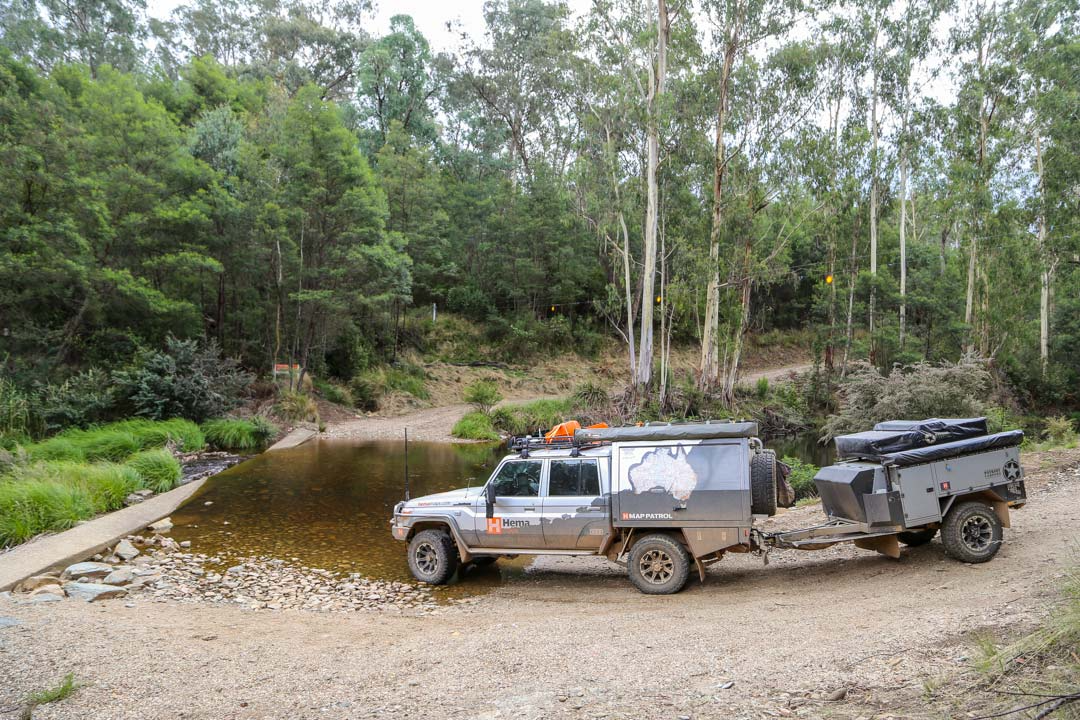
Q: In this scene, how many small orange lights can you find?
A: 3